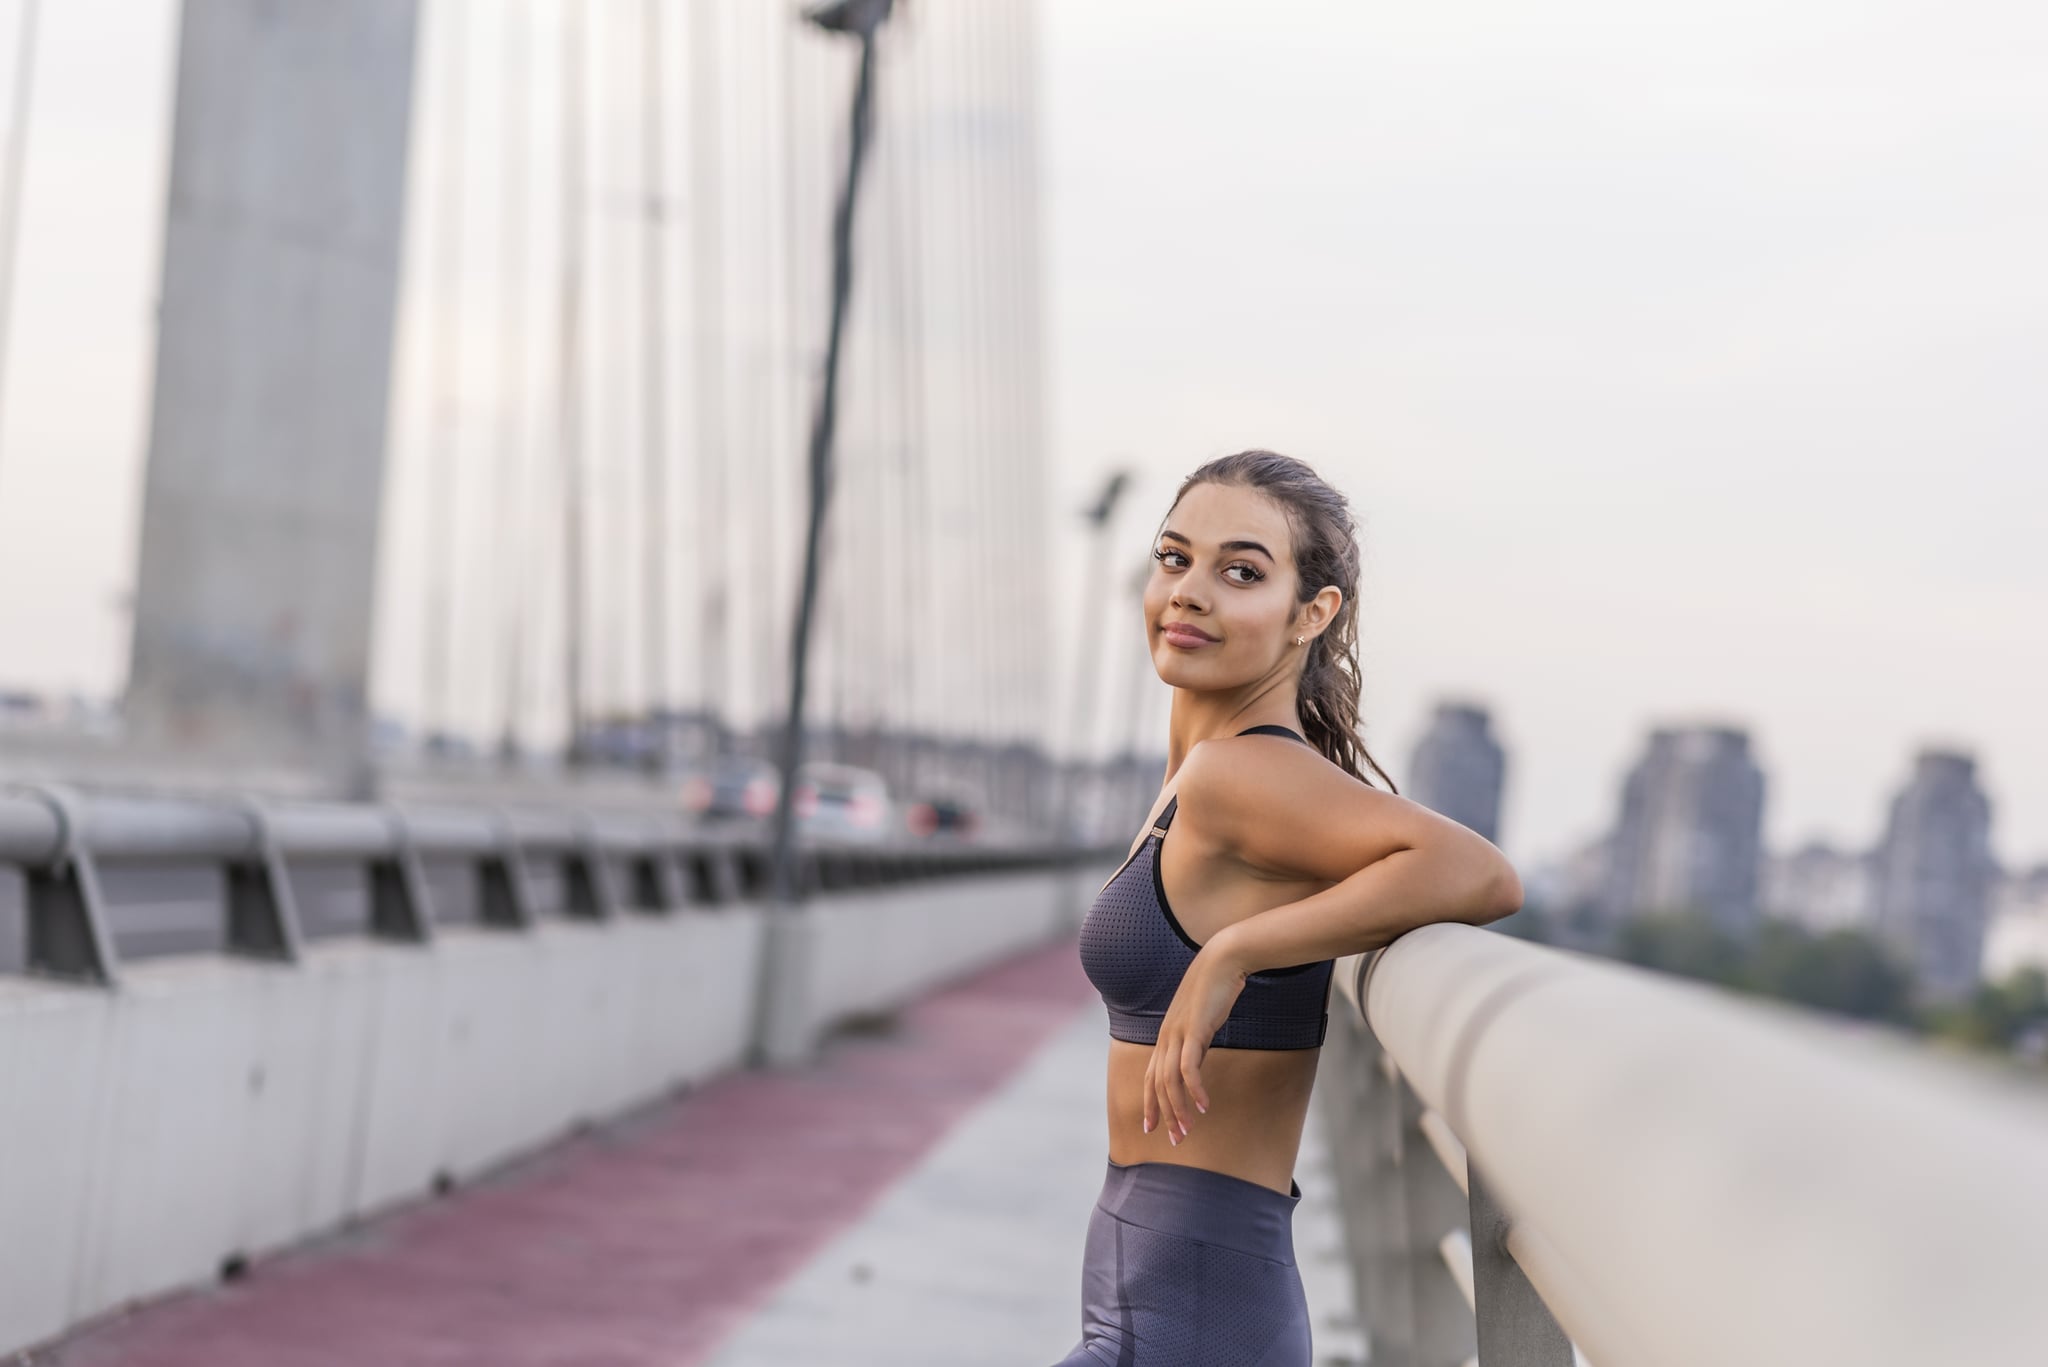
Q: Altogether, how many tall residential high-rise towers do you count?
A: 3